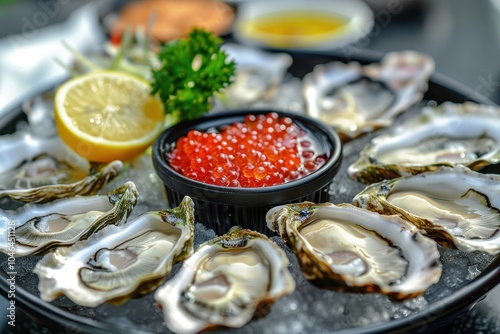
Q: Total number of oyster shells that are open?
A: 9